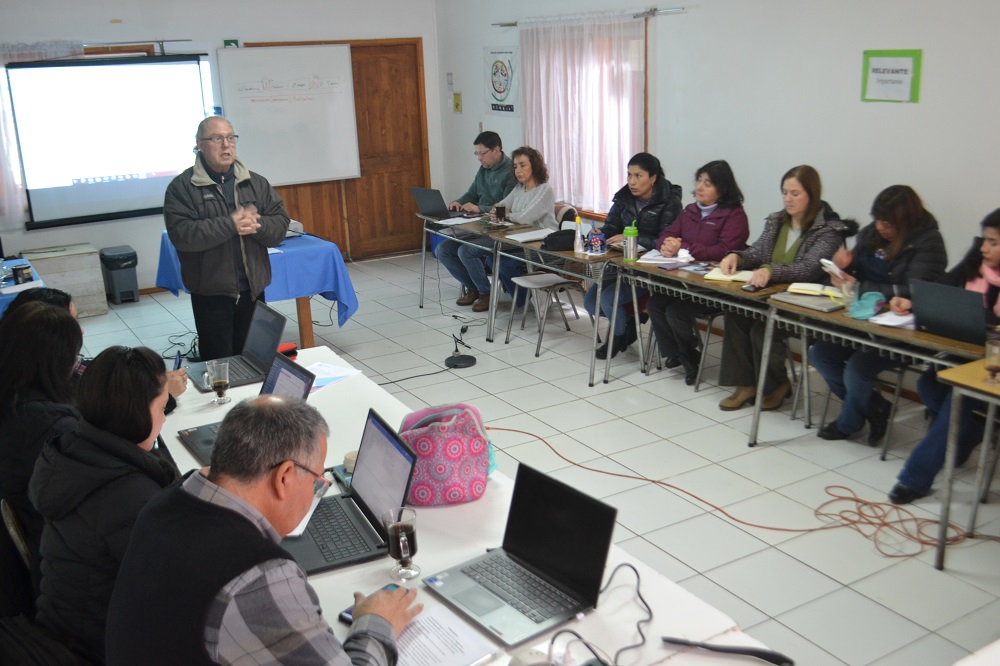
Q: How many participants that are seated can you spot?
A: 11